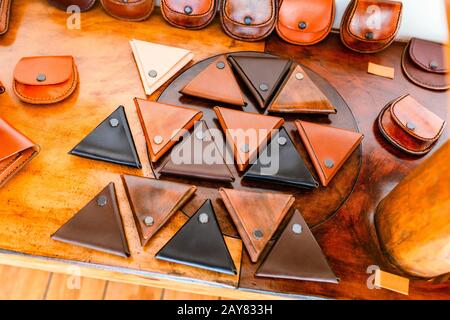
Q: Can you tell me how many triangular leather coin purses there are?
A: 15